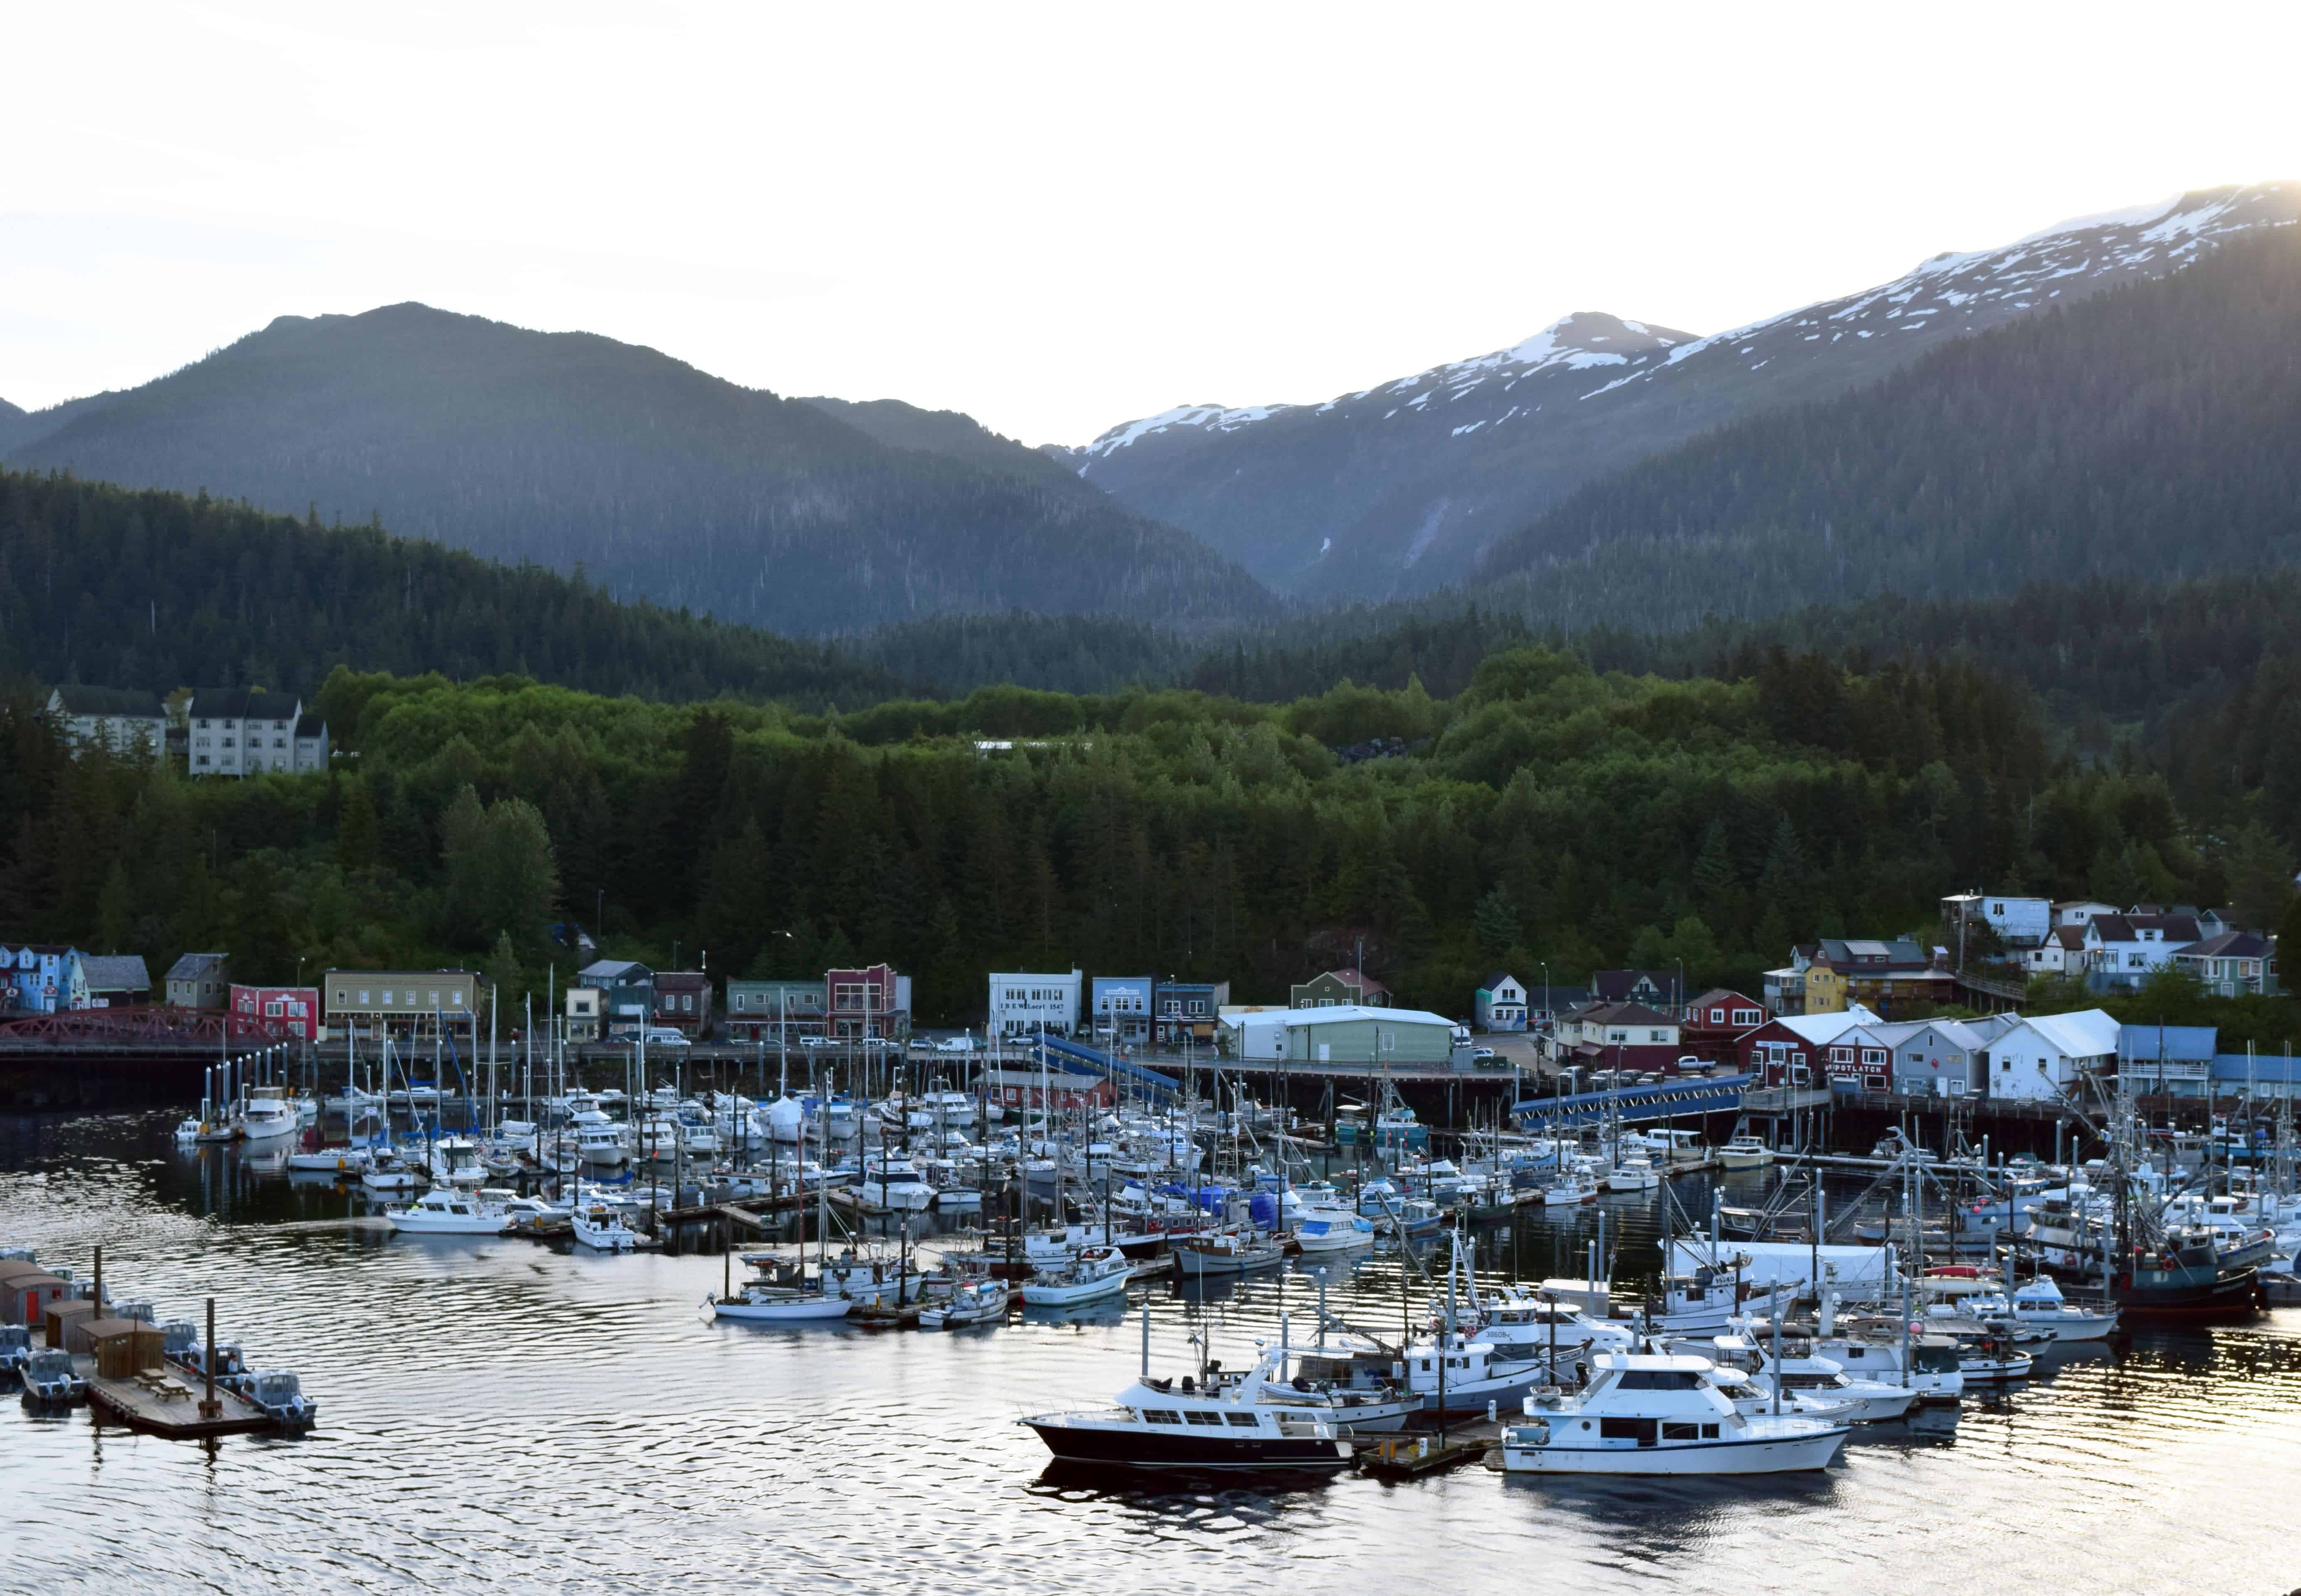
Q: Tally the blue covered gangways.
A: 2